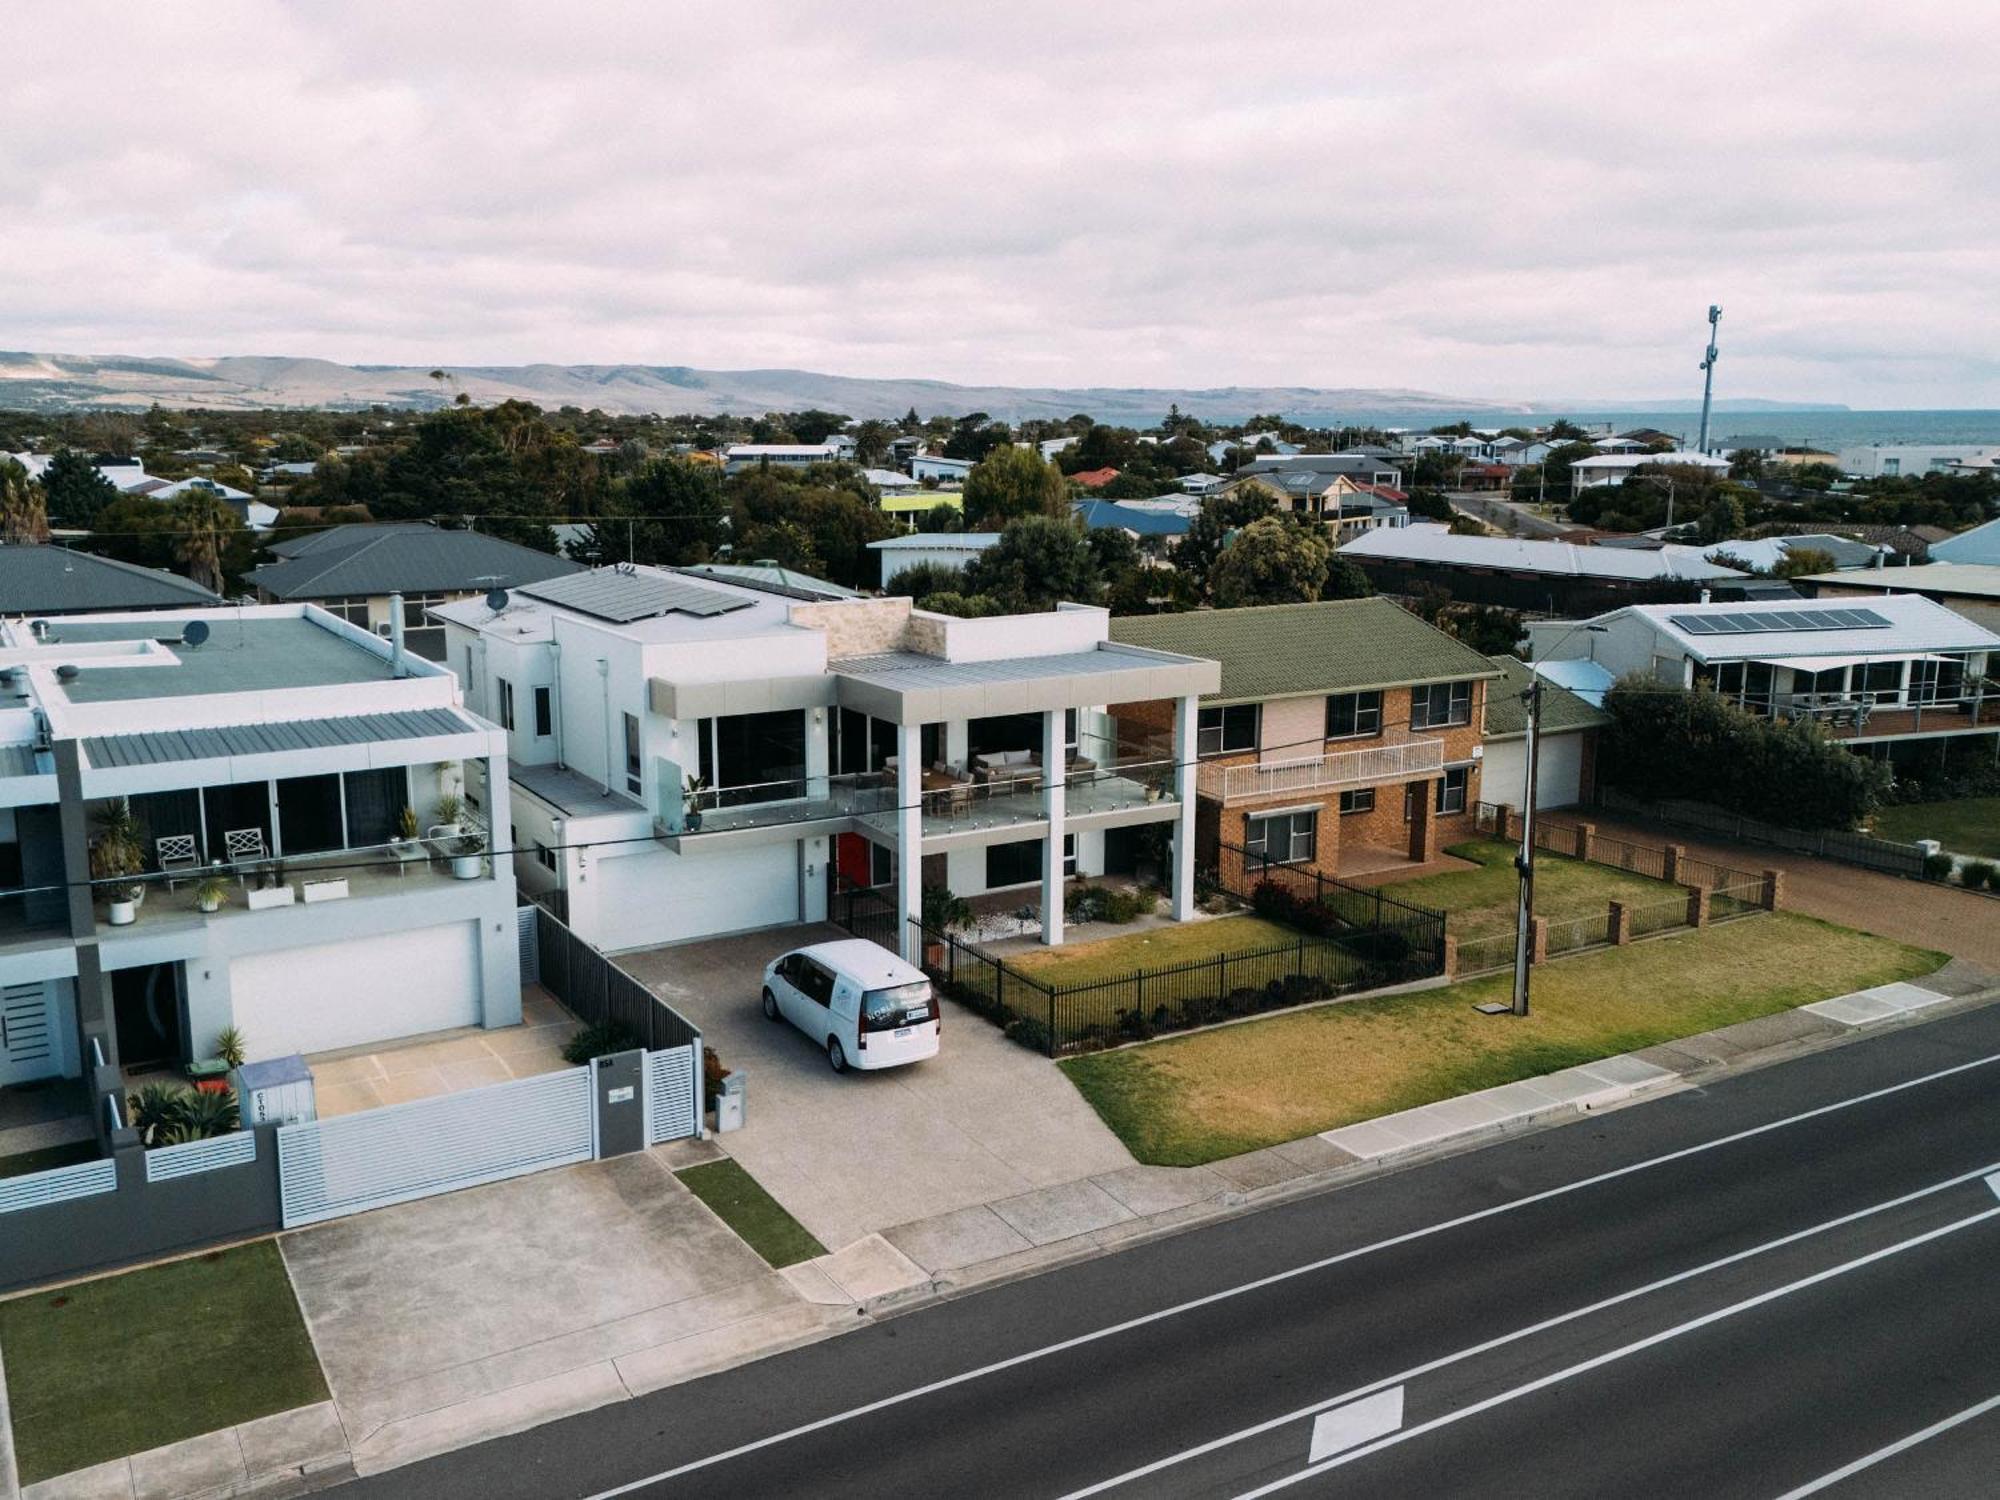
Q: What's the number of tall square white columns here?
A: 3